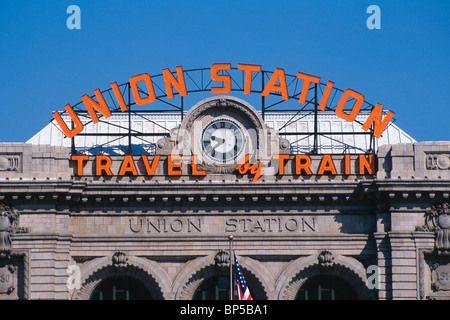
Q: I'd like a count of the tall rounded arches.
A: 3